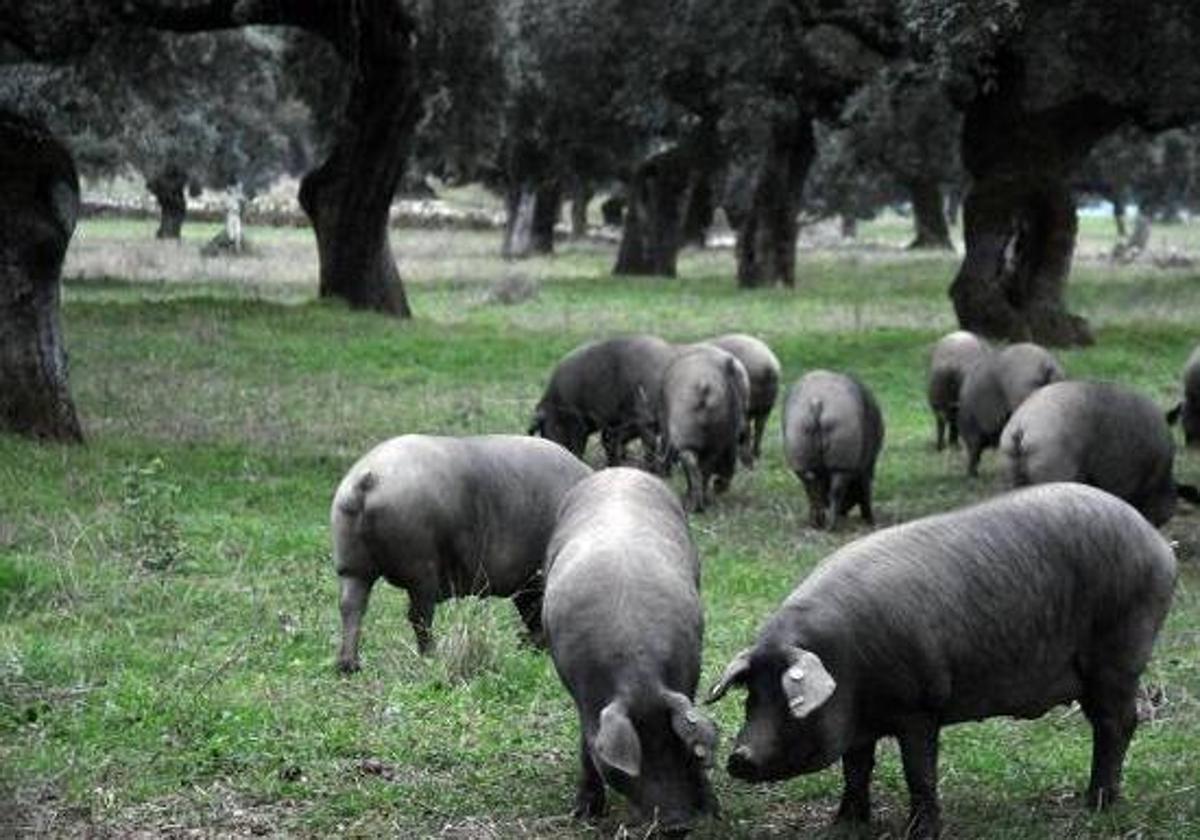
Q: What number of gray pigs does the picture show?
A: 11